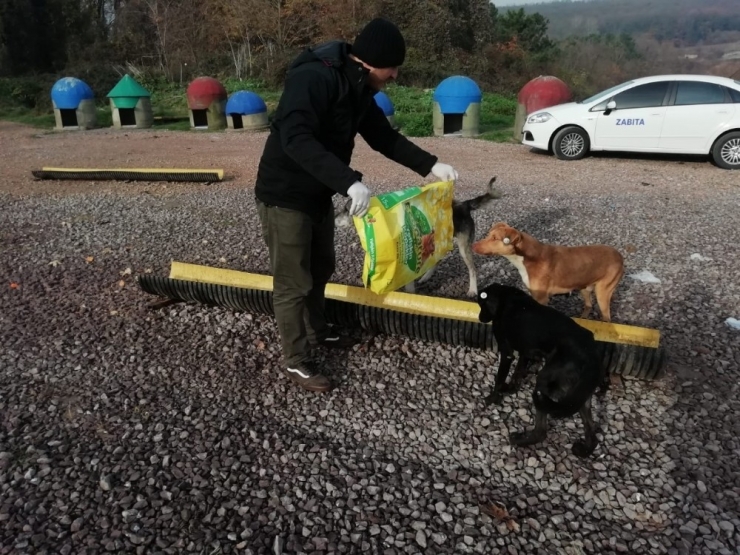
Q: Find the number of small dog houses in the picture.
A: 7